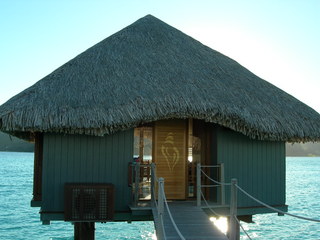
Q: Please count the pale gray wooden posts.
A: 6